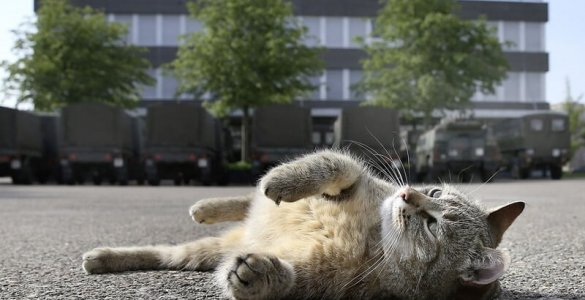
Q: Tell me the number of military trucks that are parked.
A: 7